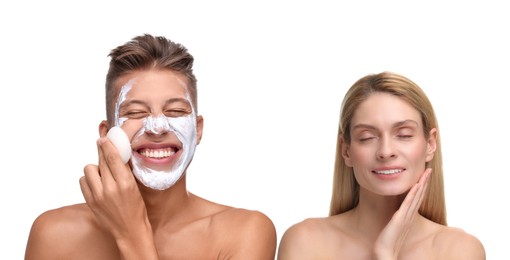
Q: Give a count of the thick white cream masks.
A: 1